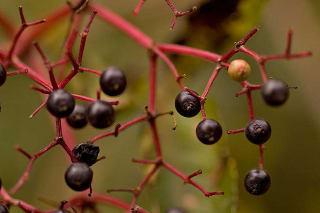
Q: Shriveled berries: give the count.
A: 1